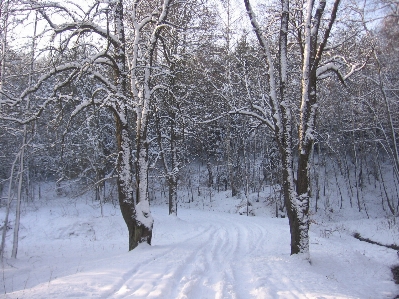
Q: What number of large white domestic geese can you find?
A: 0